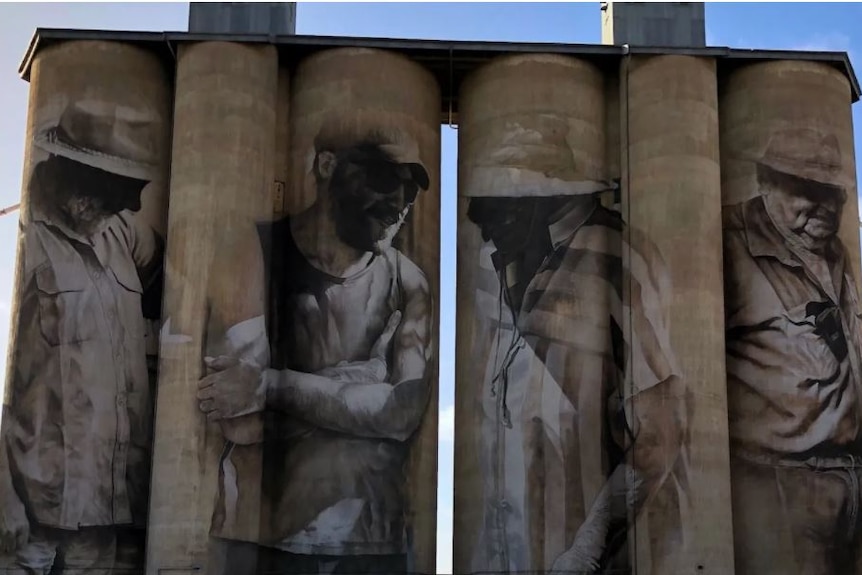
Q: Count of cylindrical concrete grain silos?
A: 6